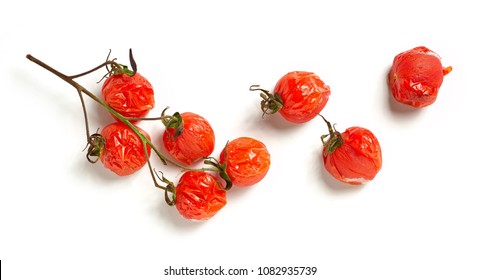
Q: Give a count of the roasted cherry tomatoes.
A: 8